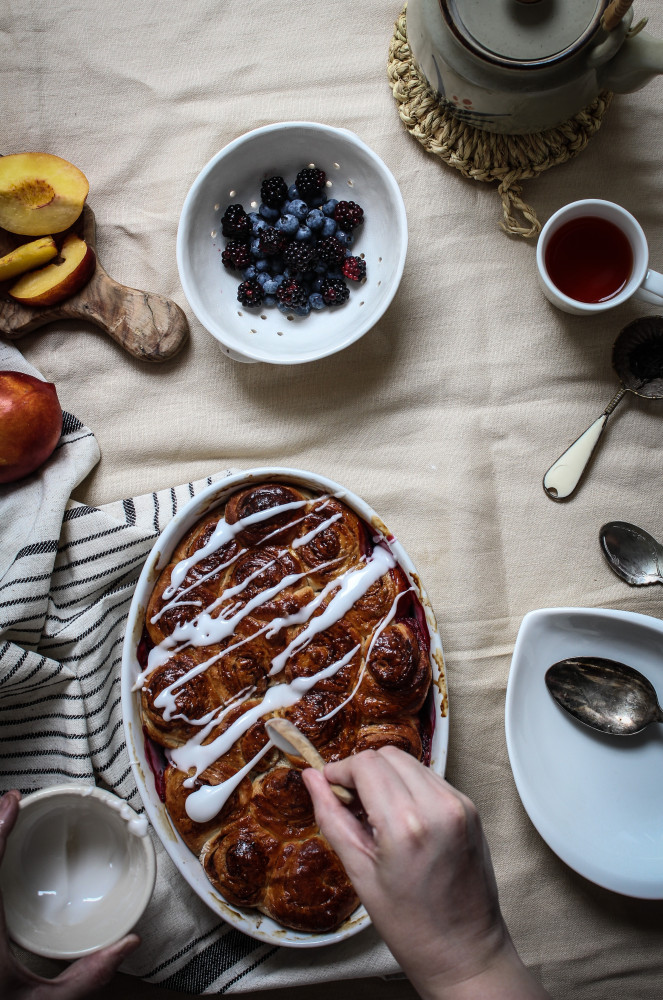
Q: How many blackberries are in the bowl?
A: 12